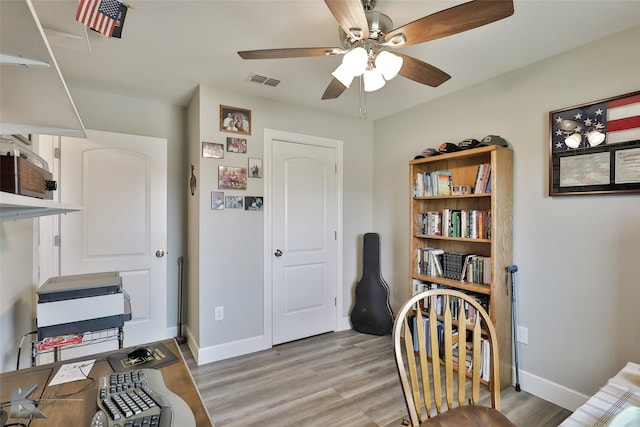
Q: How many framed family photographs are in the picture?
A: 8